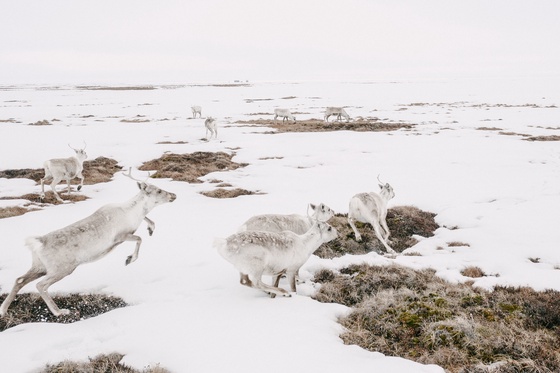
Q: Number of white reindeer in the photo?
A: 9